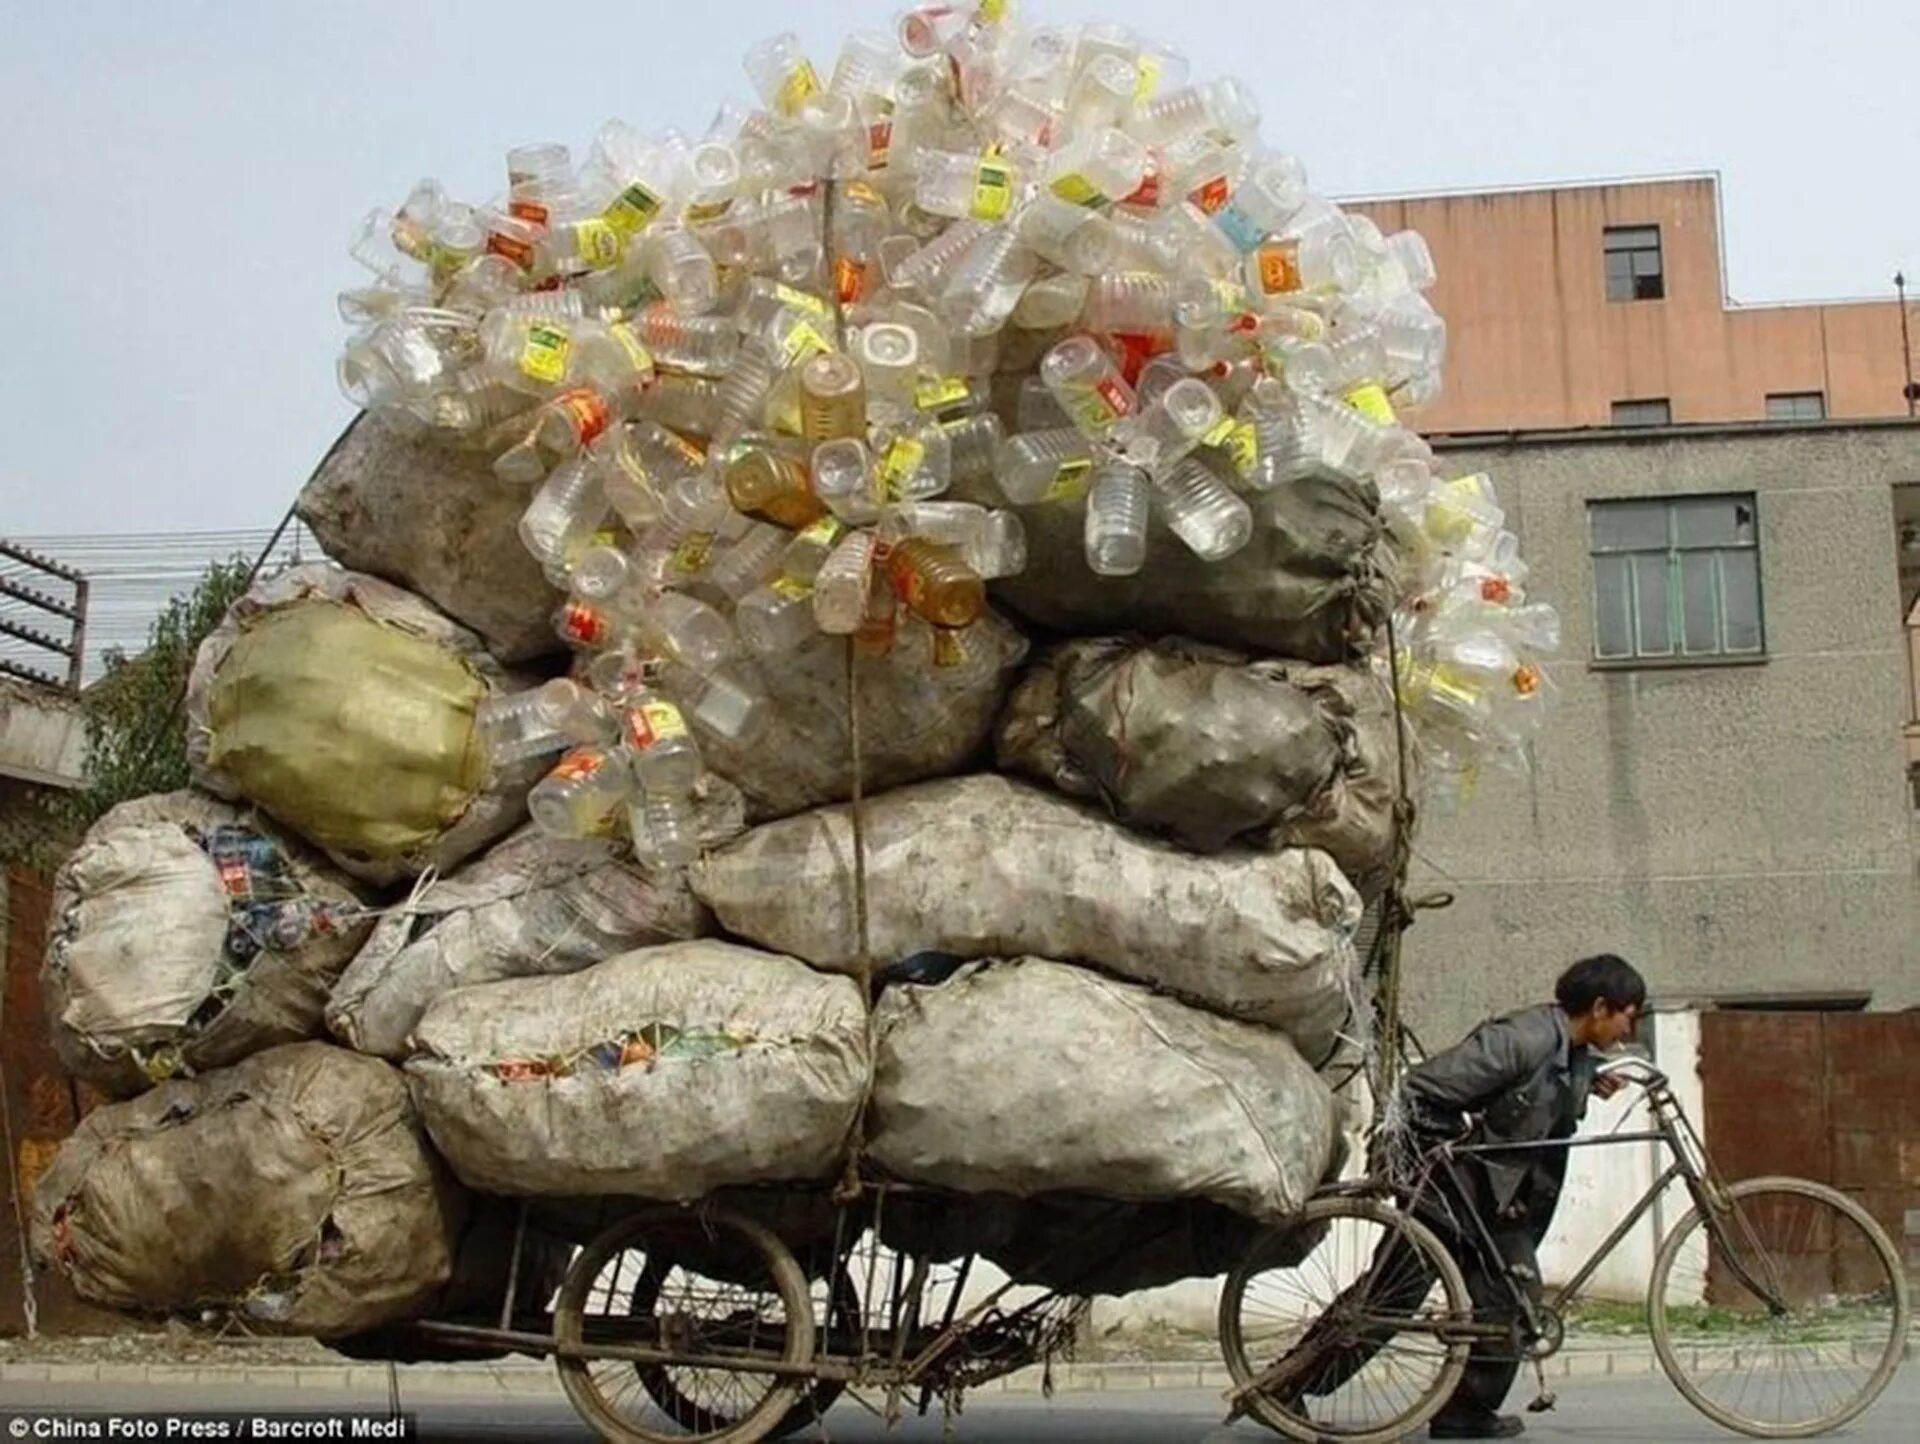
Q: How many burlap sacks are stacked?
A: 11